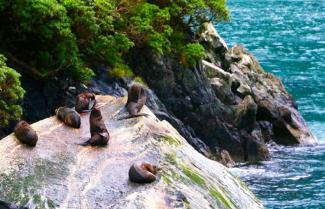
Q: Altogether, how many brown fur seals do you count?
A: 6